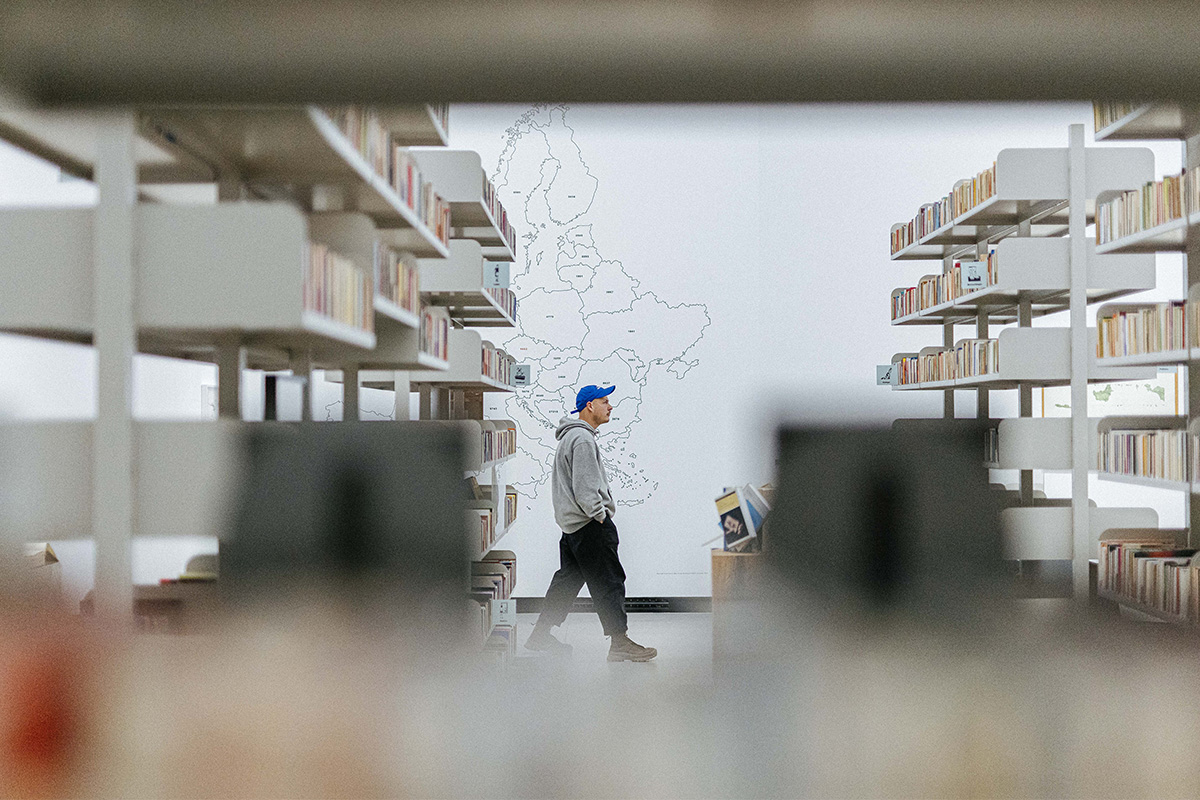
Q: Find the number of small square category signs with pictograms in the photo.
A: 5